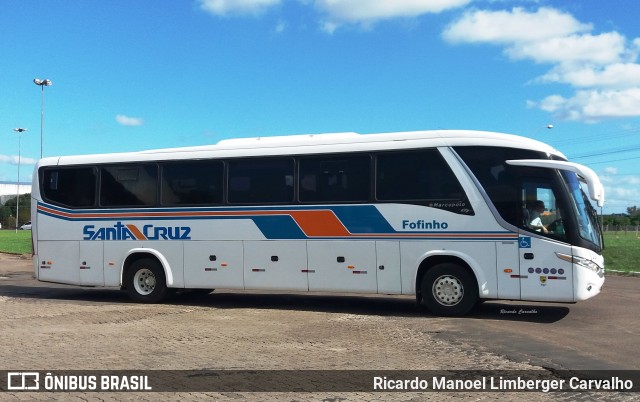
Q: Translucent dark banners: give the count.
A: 1